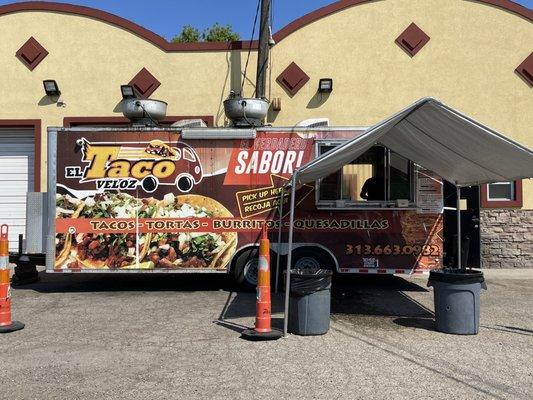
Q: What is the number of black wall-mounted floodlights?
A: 3